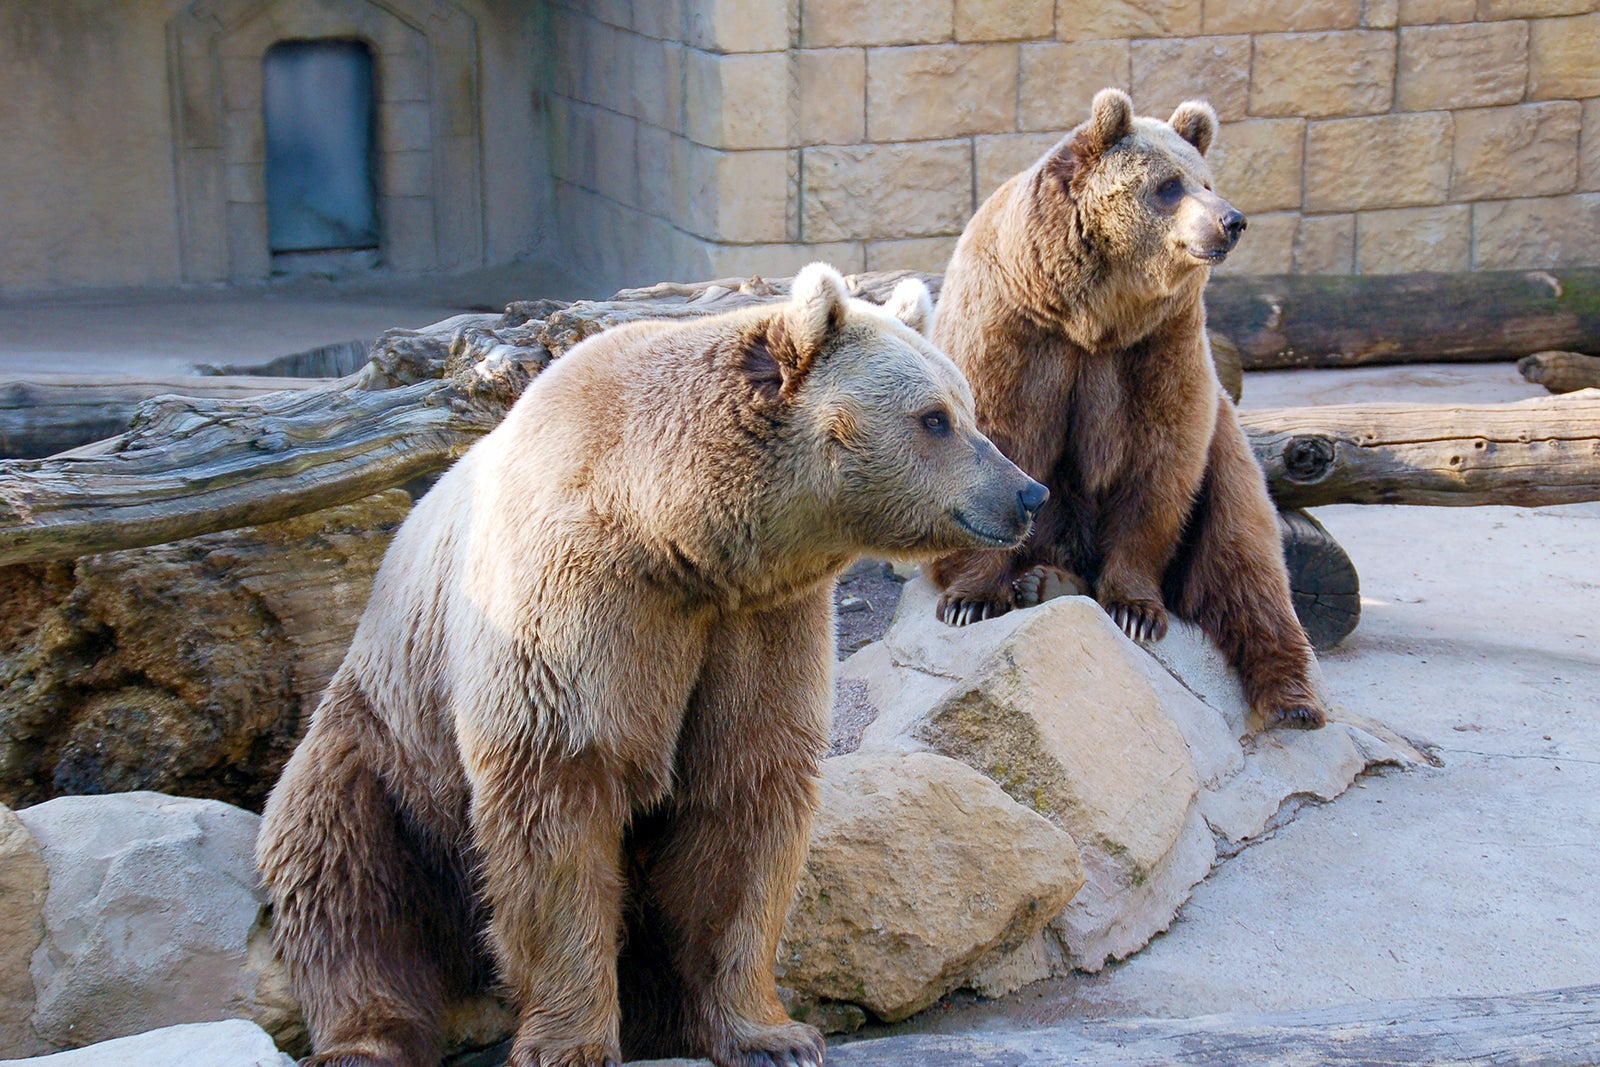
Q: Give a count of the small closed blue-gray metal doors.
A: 1